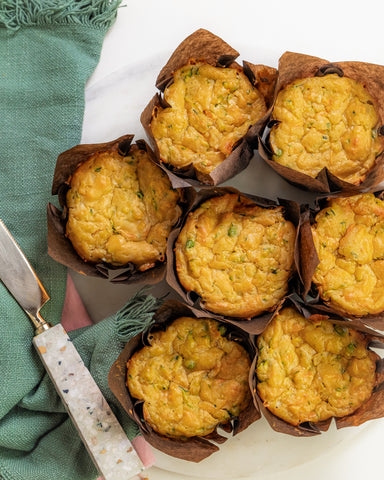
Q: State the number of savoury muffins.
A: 7